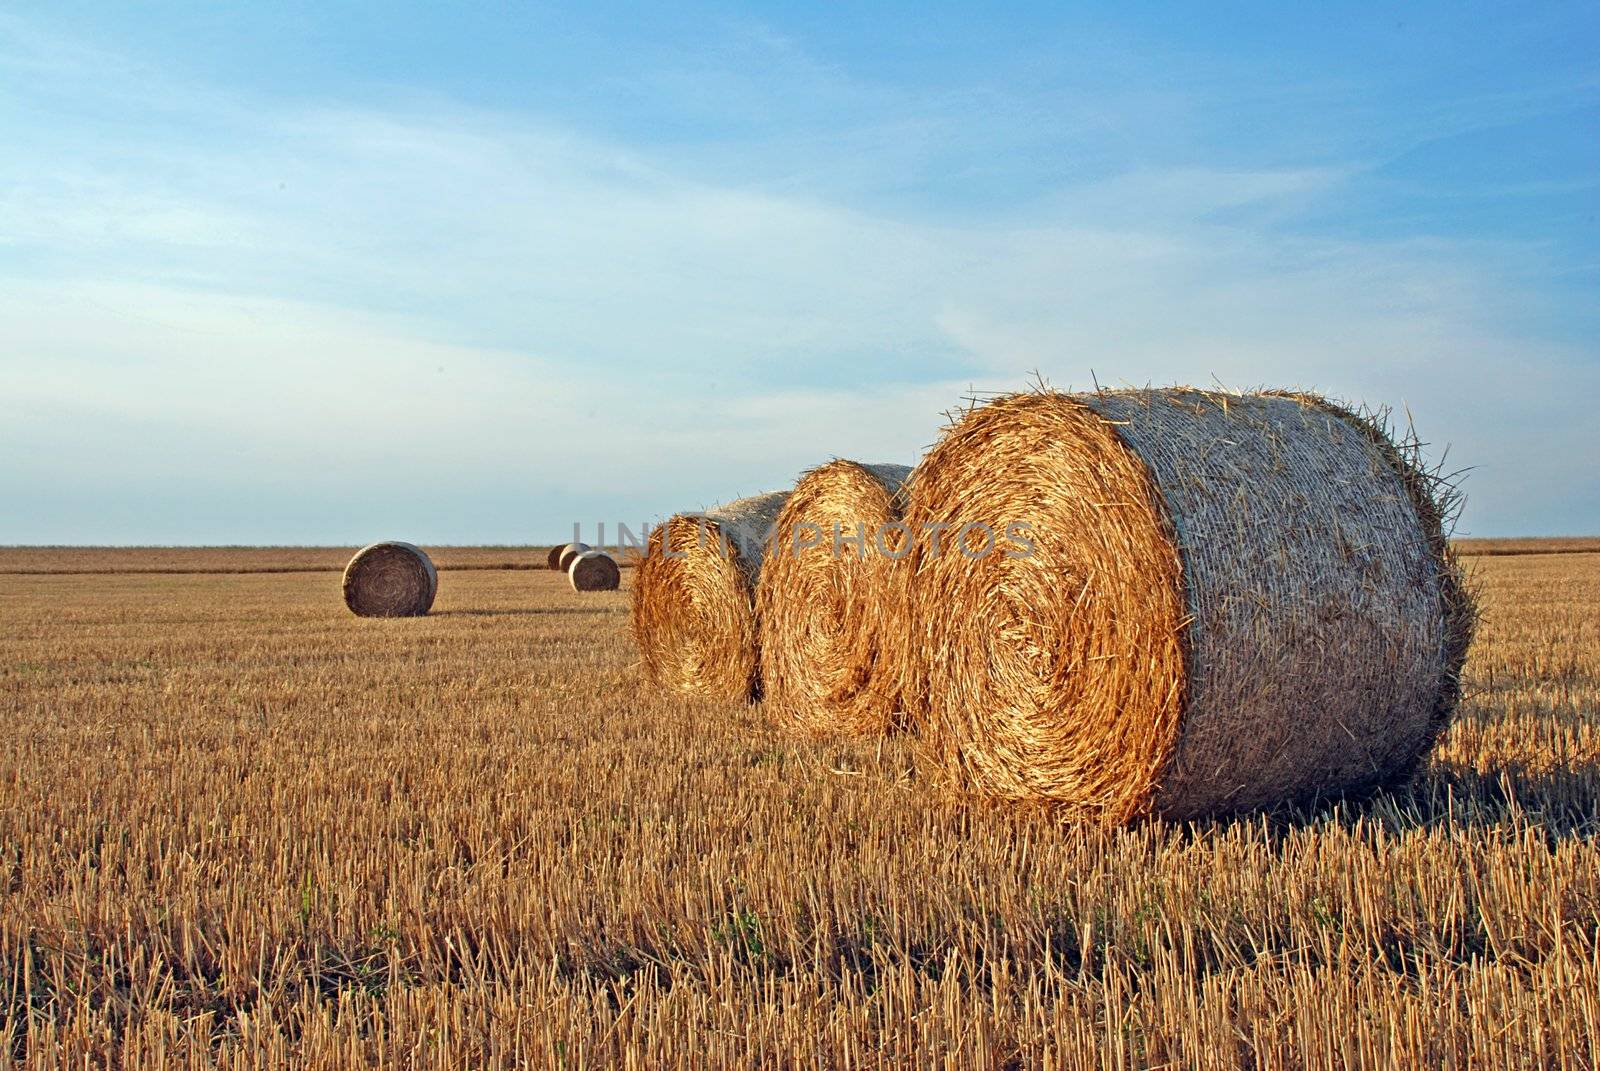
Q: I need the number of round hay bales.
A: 7